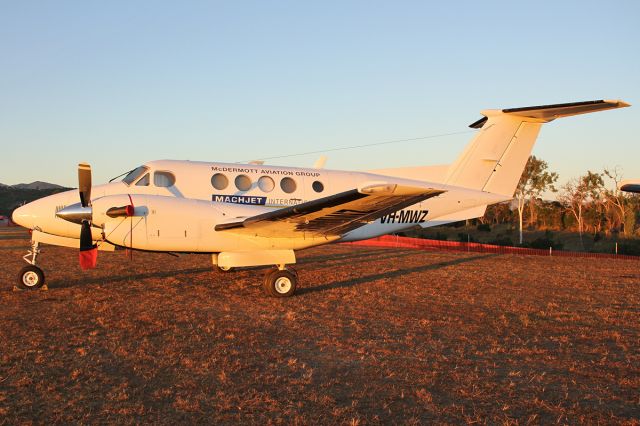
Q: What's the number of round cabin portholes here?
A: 5